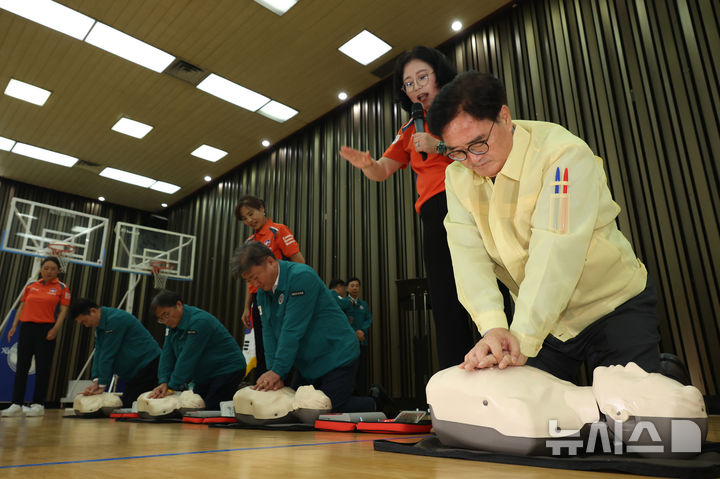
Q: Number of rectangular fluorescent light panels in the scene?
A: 13